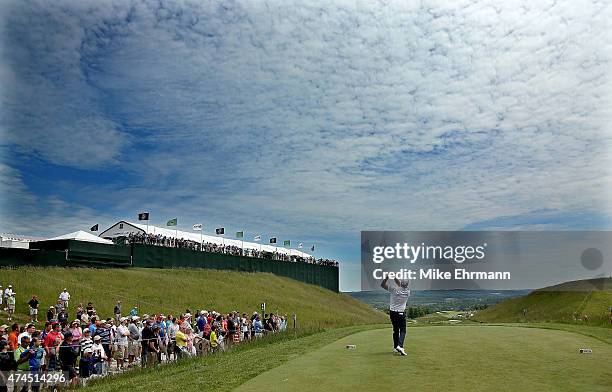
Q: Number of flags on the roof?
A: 11